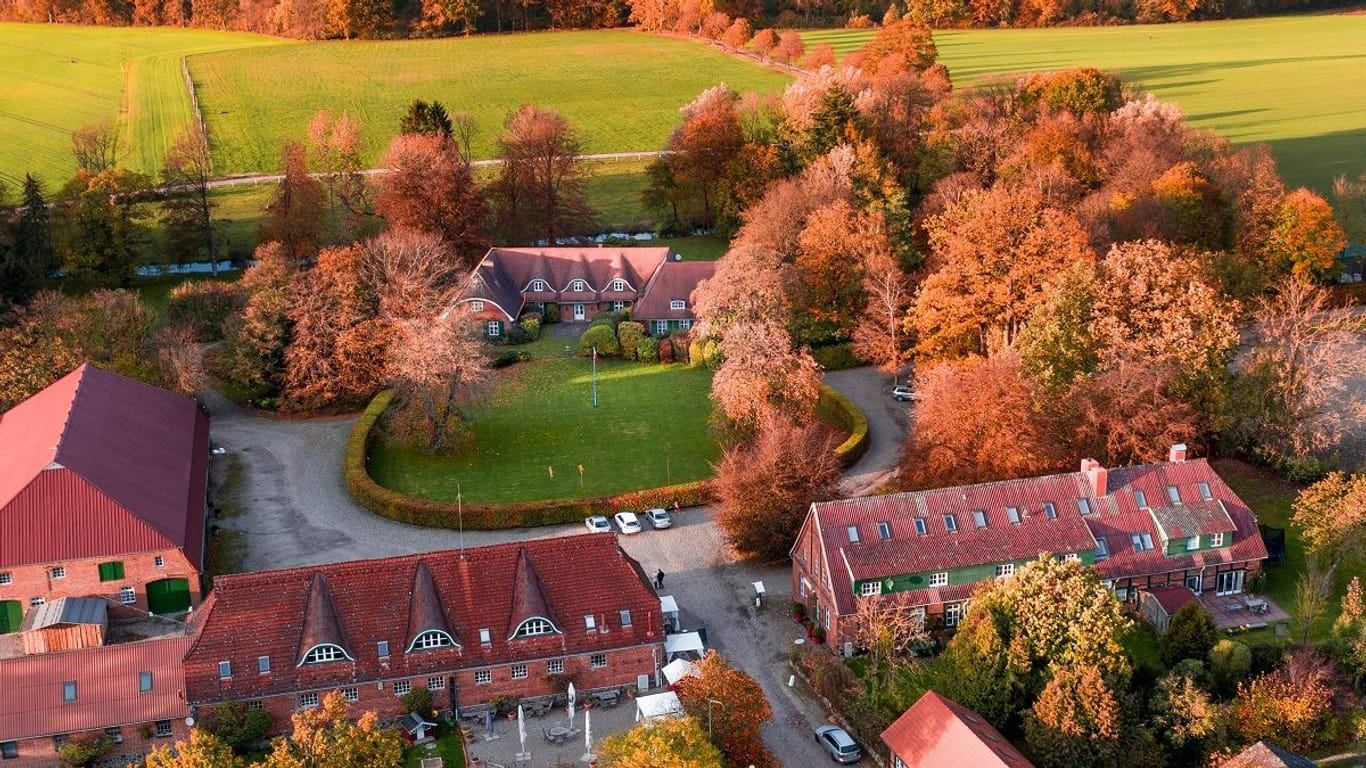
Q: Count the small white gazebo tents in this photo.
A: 4